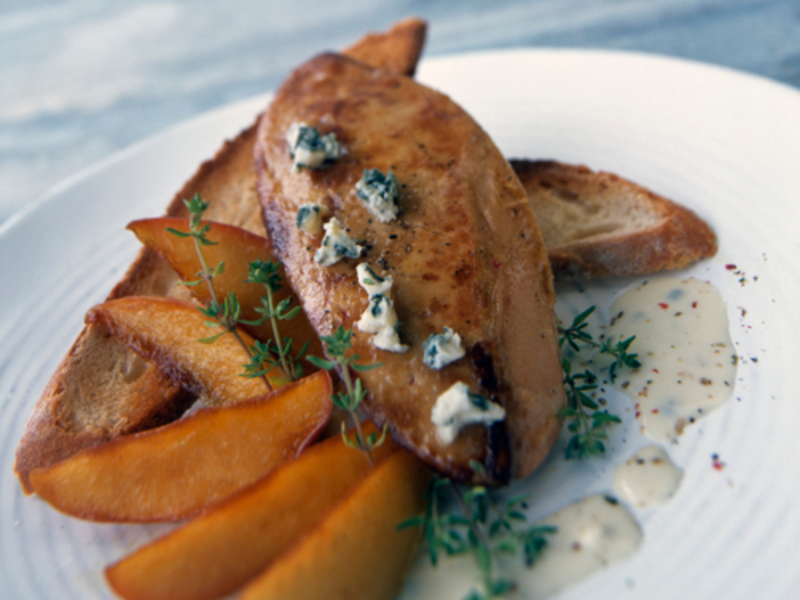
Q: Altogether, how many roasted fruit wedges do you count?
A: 5